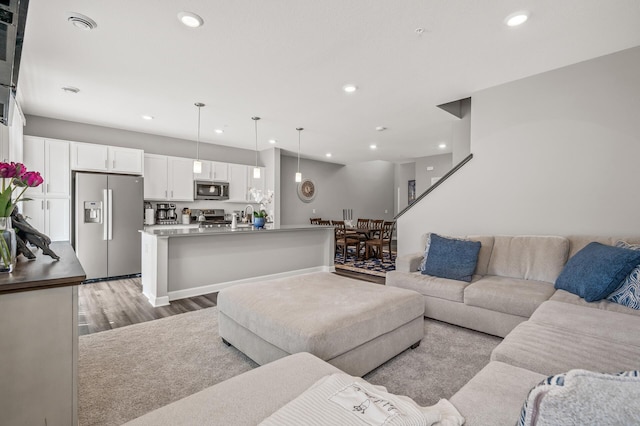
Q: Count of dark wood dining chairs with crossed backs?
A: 6